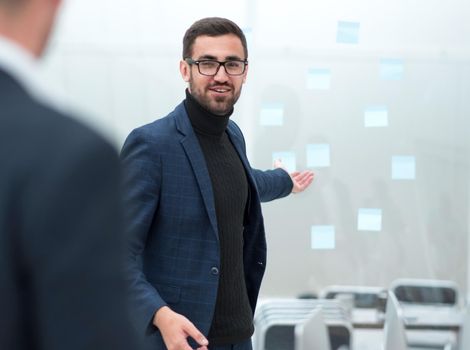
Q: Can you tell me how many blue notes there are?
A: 10